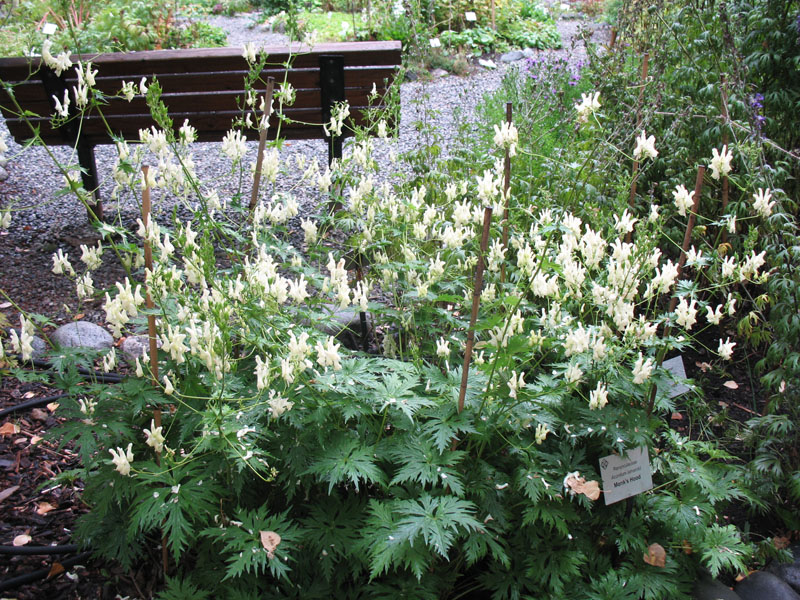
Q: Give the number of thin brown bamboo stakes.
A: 7